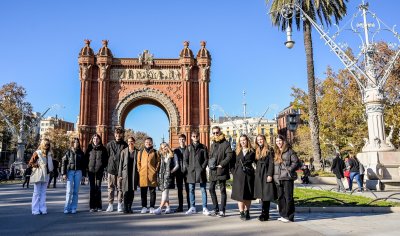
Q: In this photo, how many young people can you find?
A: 13